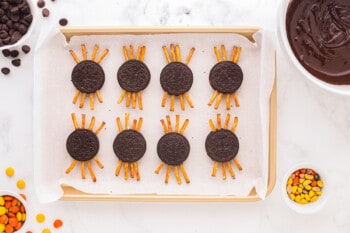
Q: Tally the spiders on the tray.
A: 8